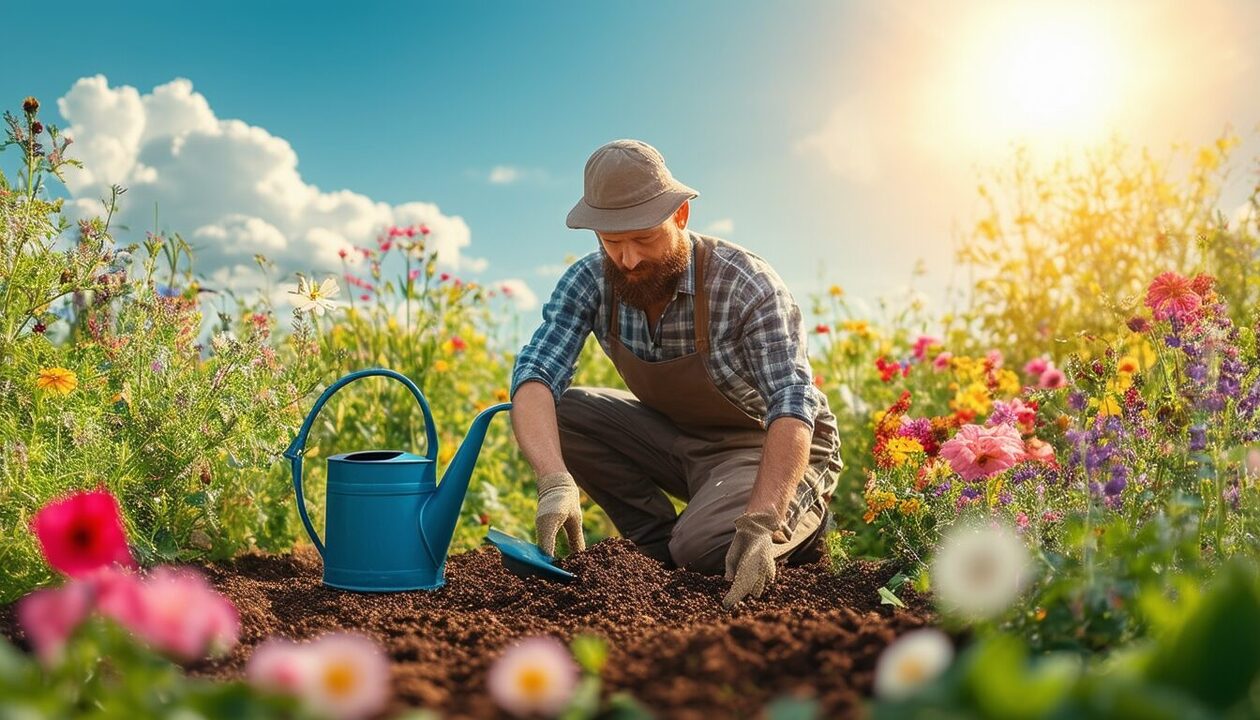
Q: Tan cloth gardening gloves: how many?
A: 2